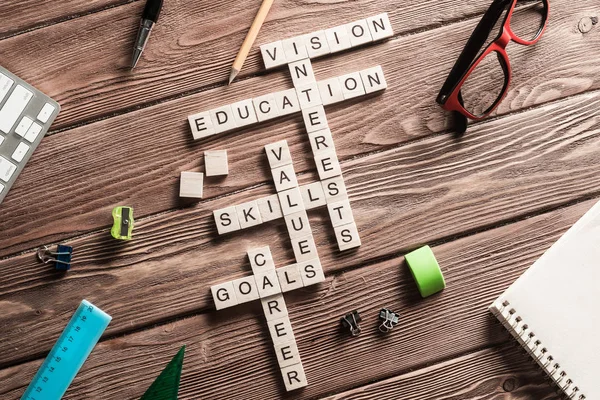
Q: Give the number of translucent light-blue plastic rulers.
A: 1